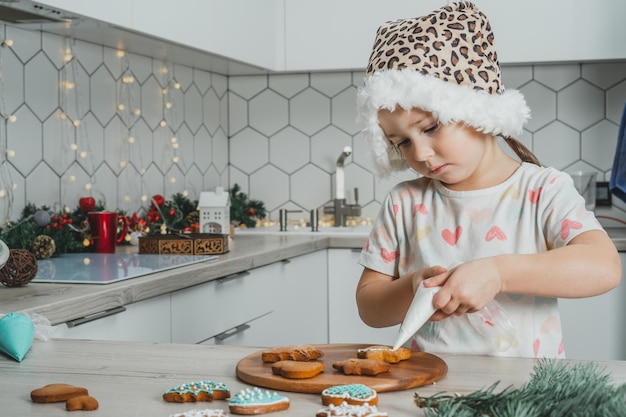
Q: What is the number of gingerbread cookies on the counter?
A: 11